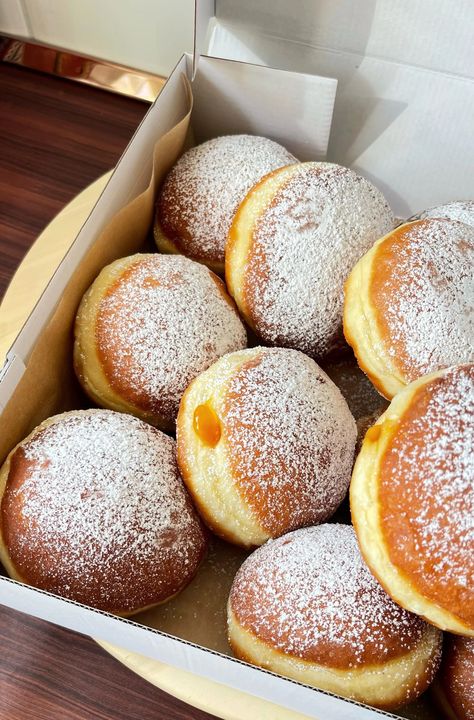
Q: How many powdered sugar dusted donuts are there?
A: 10